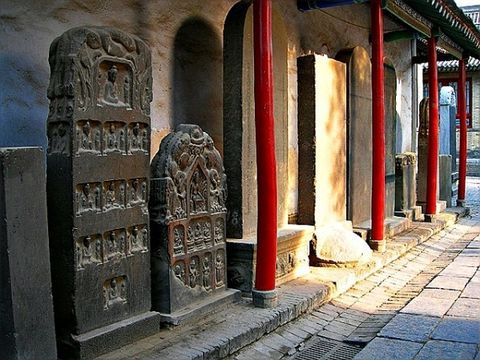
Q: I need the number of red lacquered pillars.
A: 4